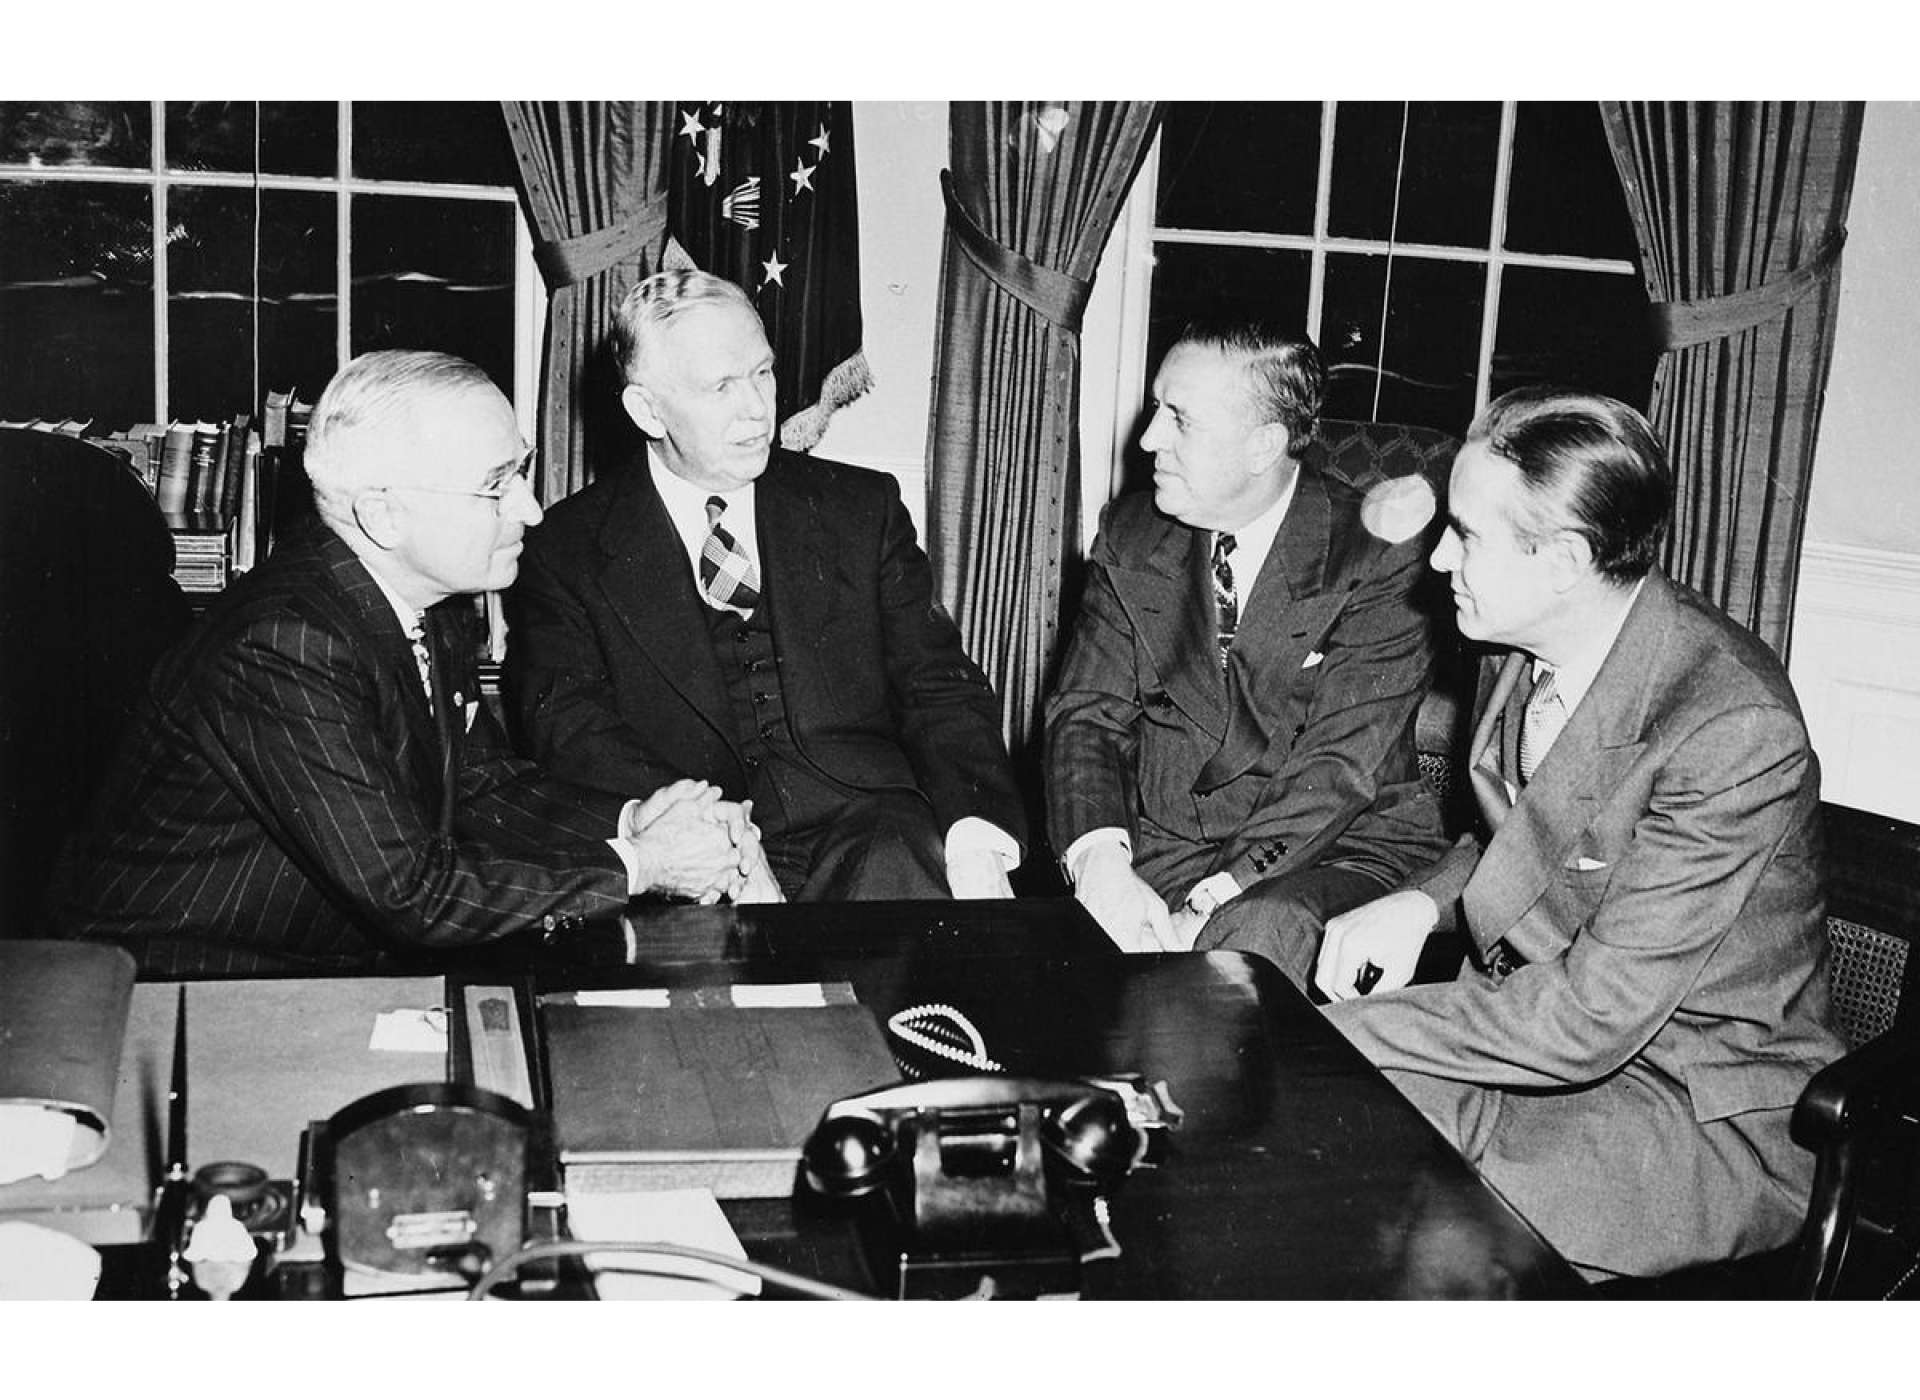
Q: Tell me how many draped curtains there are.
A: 3